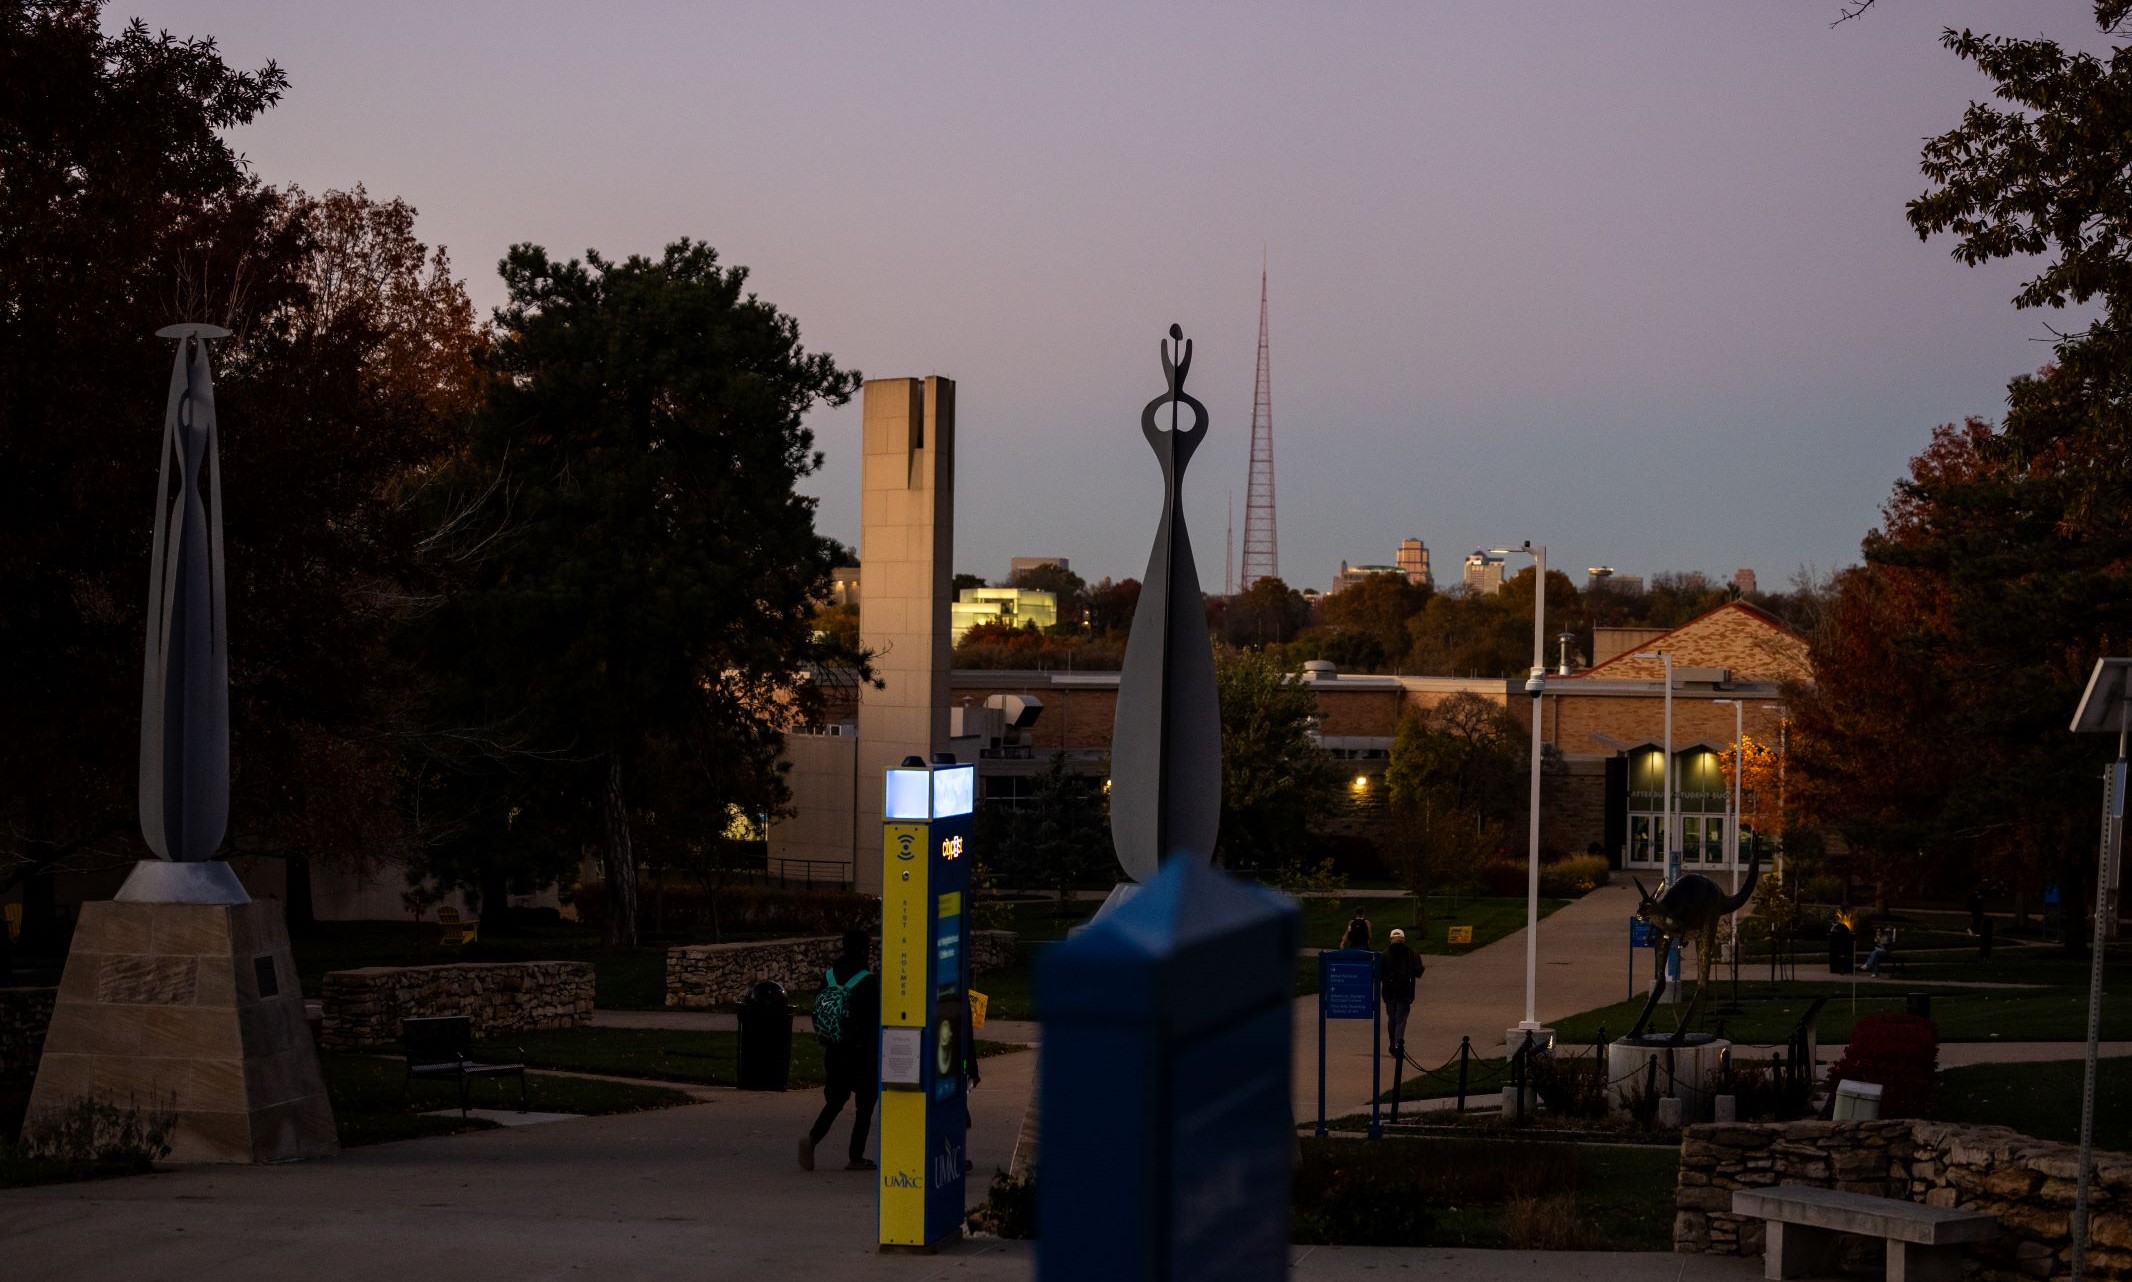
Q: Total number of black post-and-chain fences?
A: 1